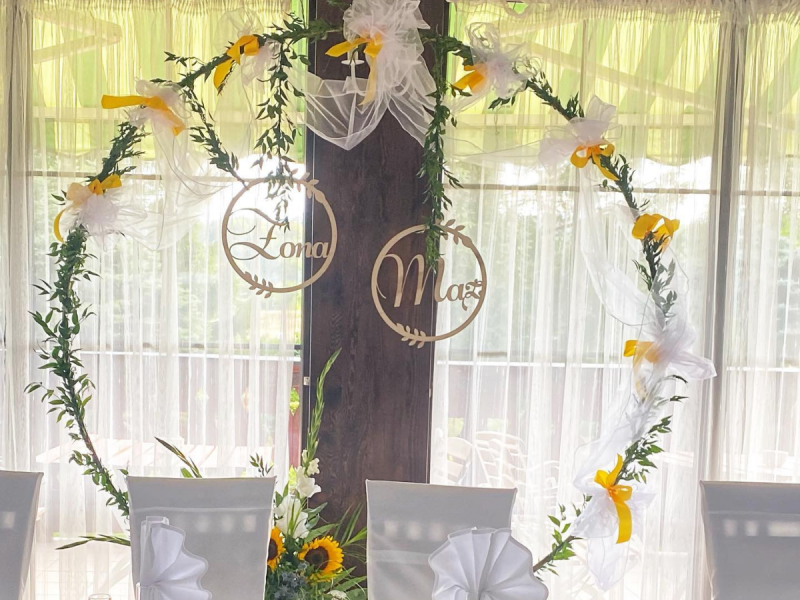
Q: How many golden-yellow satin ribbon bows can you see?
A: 9